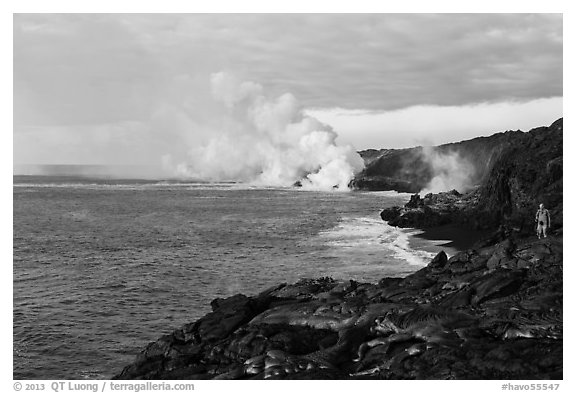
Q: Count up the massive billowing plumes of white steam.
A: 2